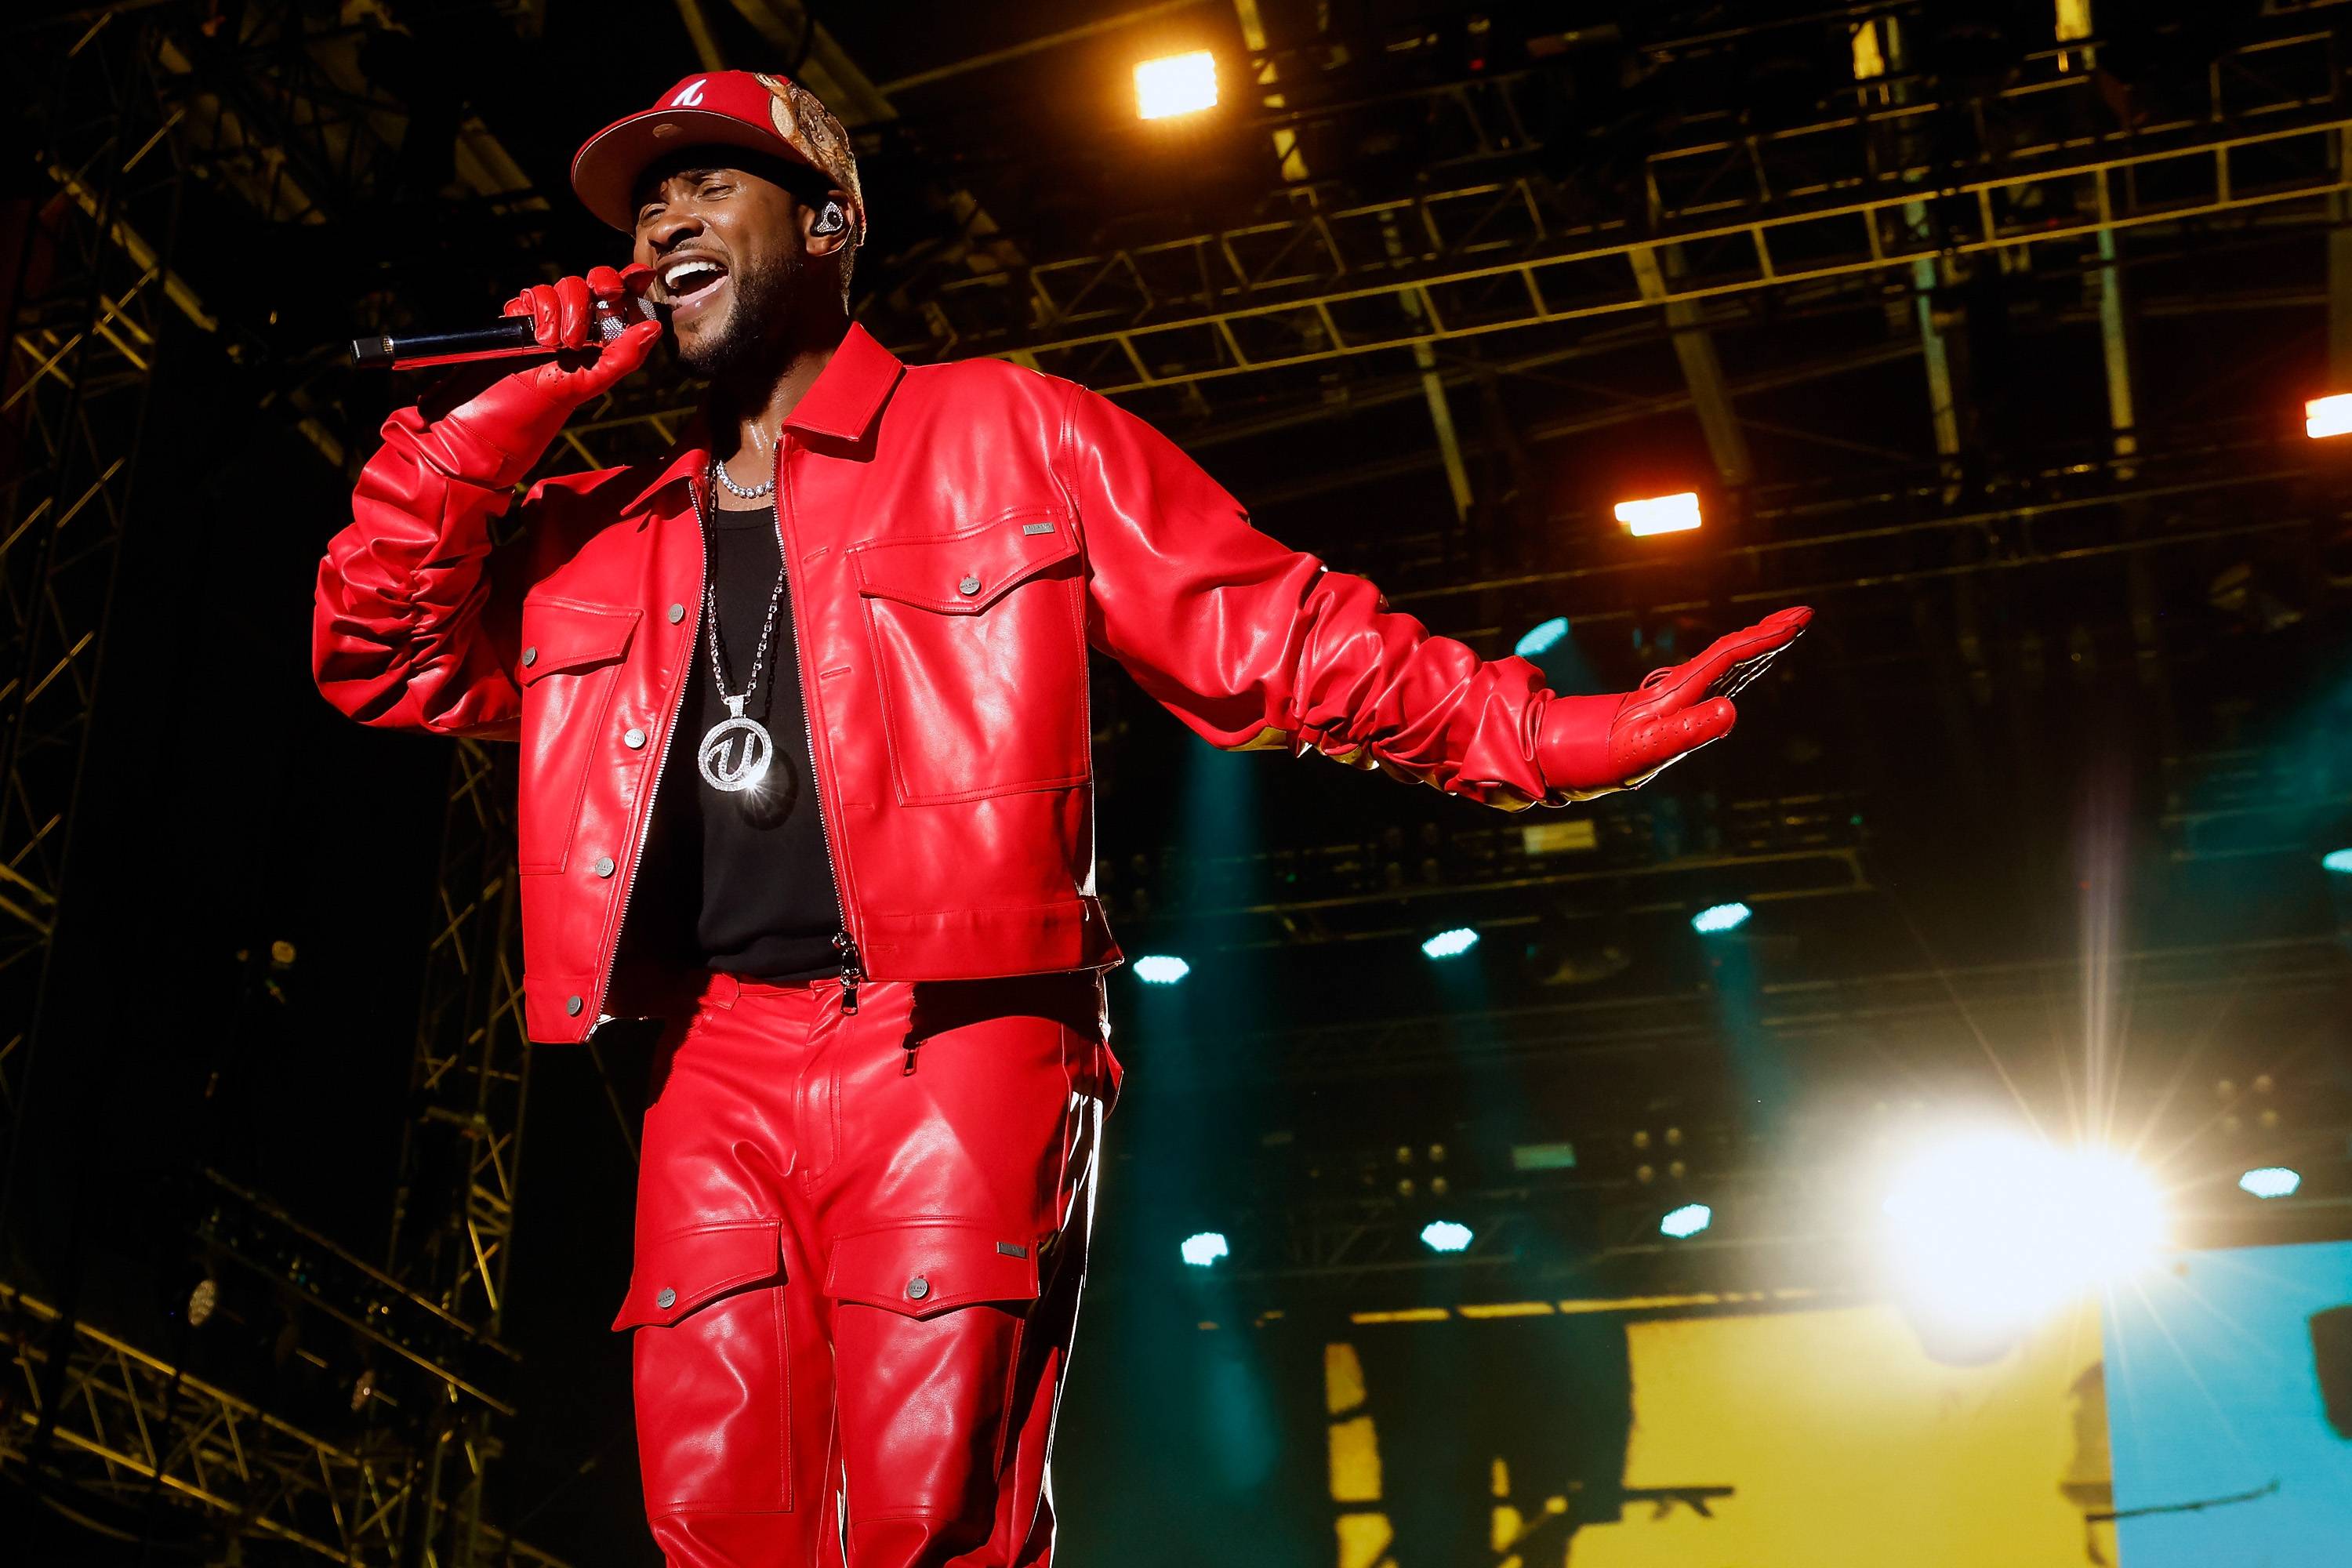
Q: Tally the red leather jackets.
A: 1